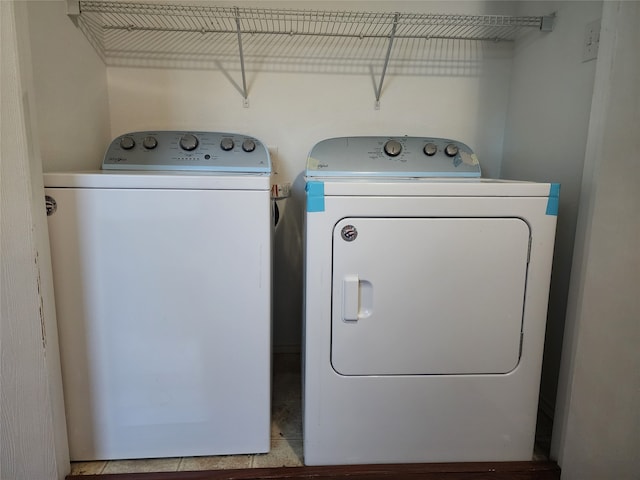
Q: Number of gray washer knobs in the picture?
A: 5